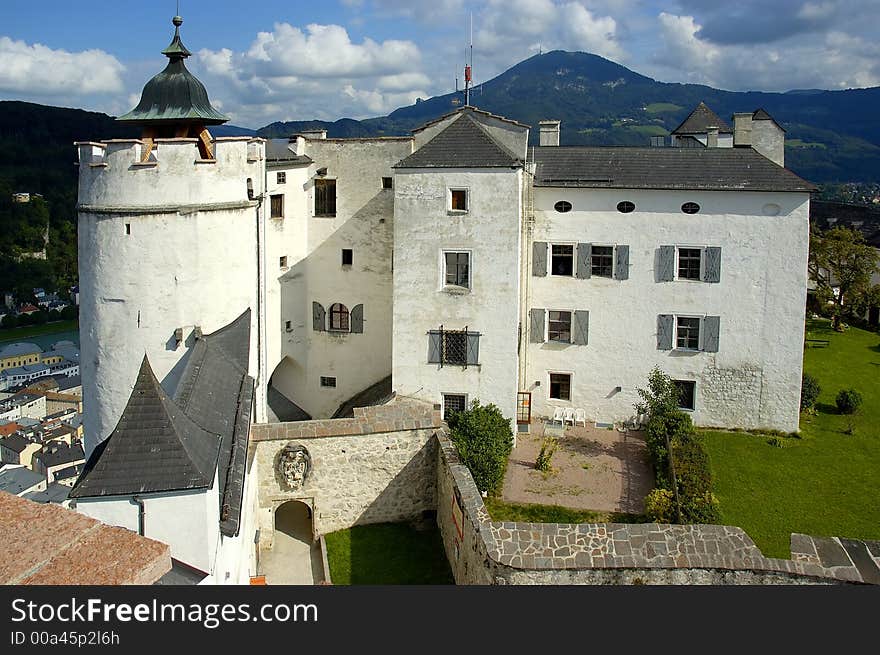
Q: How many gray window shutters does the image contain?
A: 13